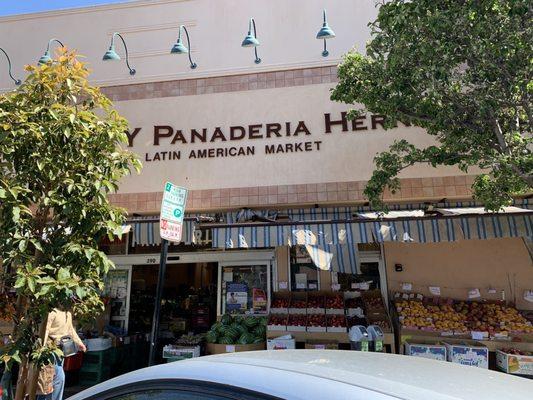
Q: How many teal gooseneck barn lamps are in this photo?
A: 6